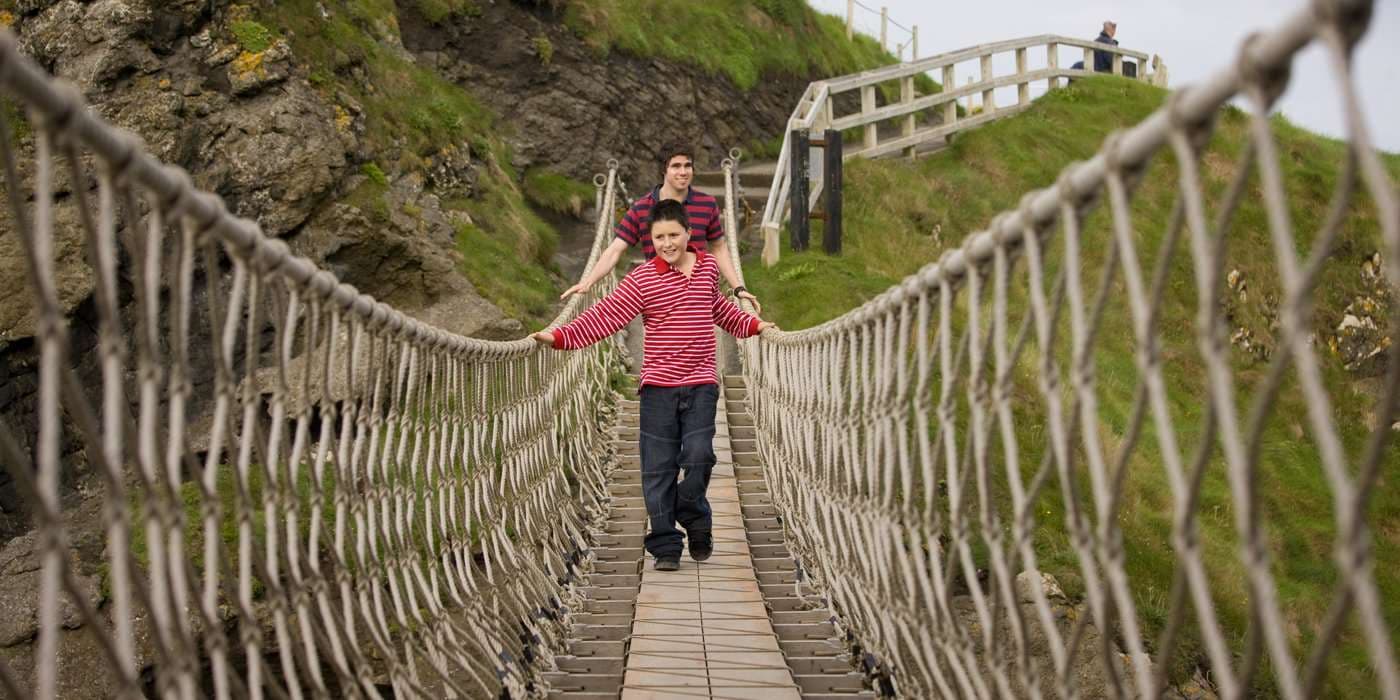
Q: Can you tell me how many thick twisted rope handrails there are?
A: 2